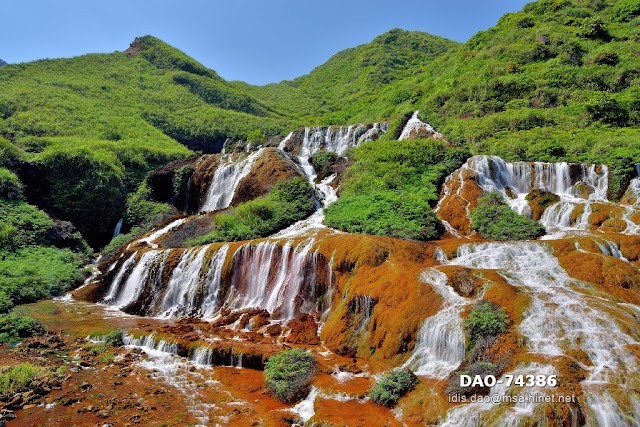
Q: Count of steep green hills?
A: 3